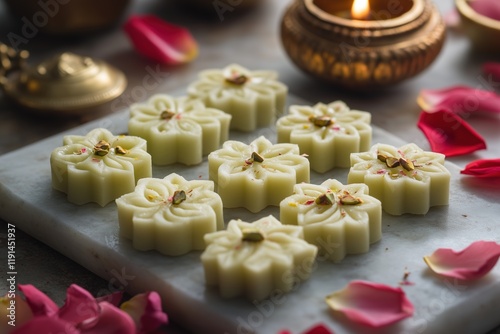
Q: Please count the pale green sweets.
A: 9